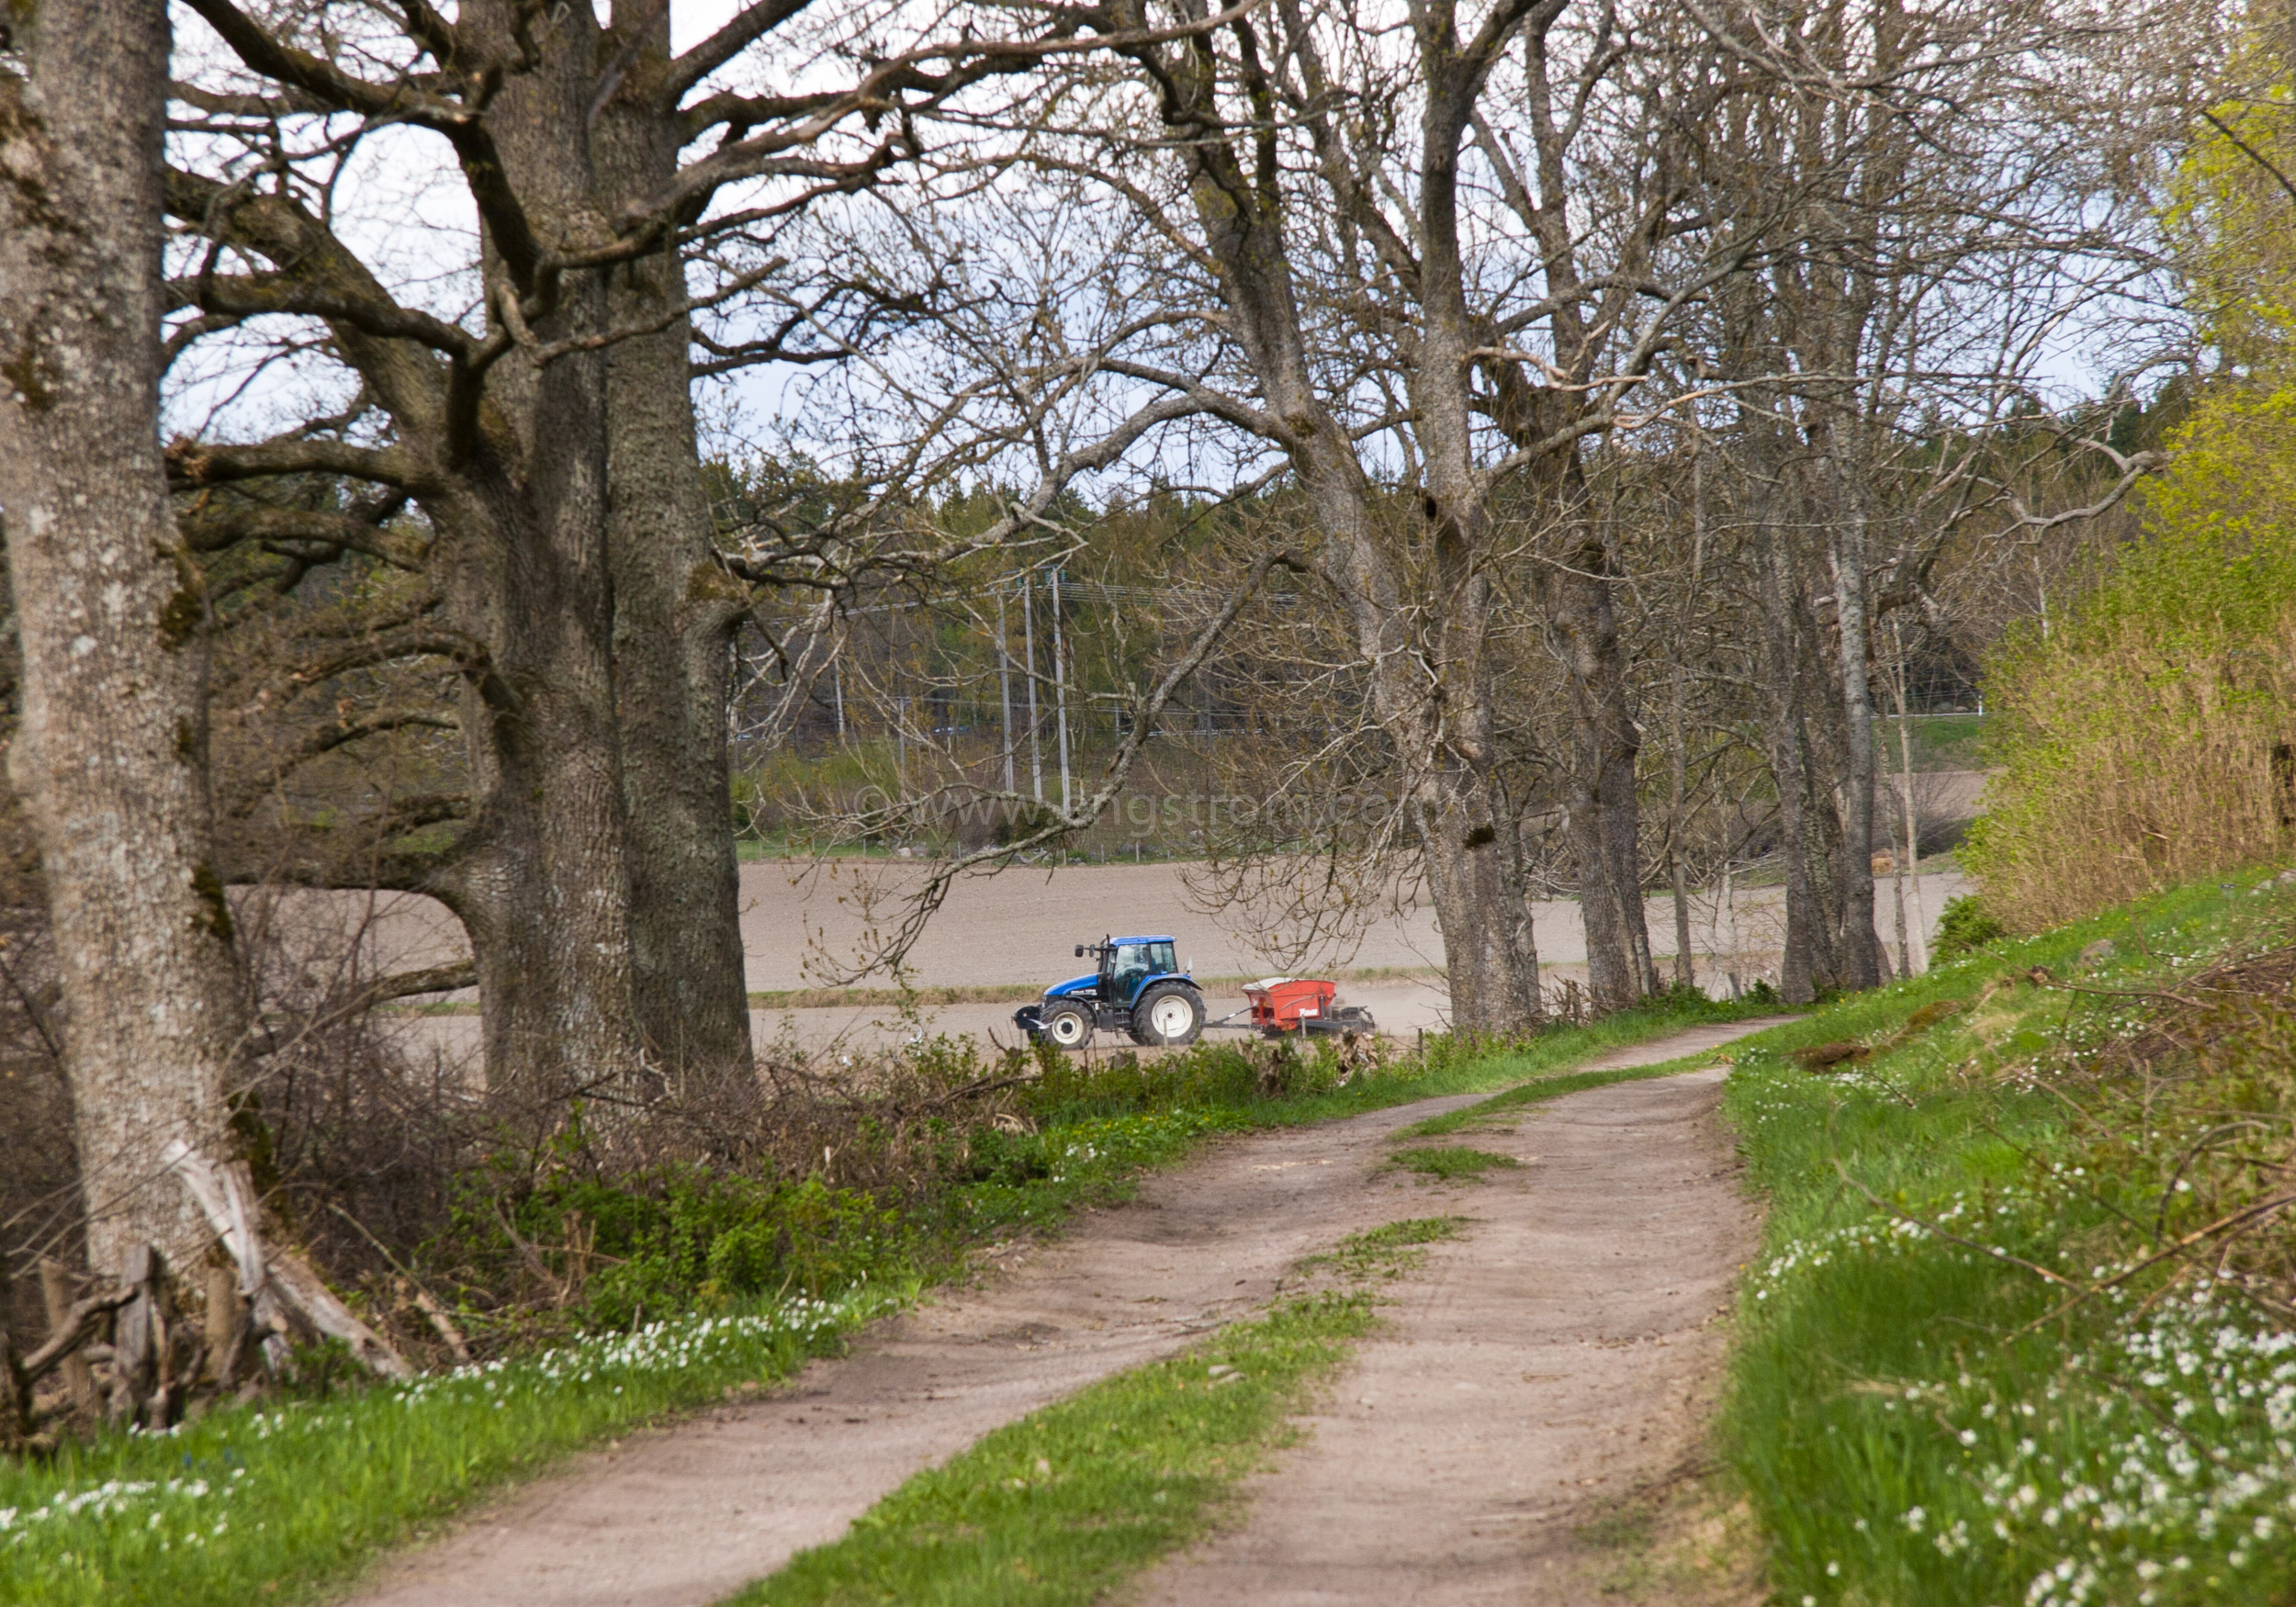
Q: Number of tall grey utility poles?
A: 3